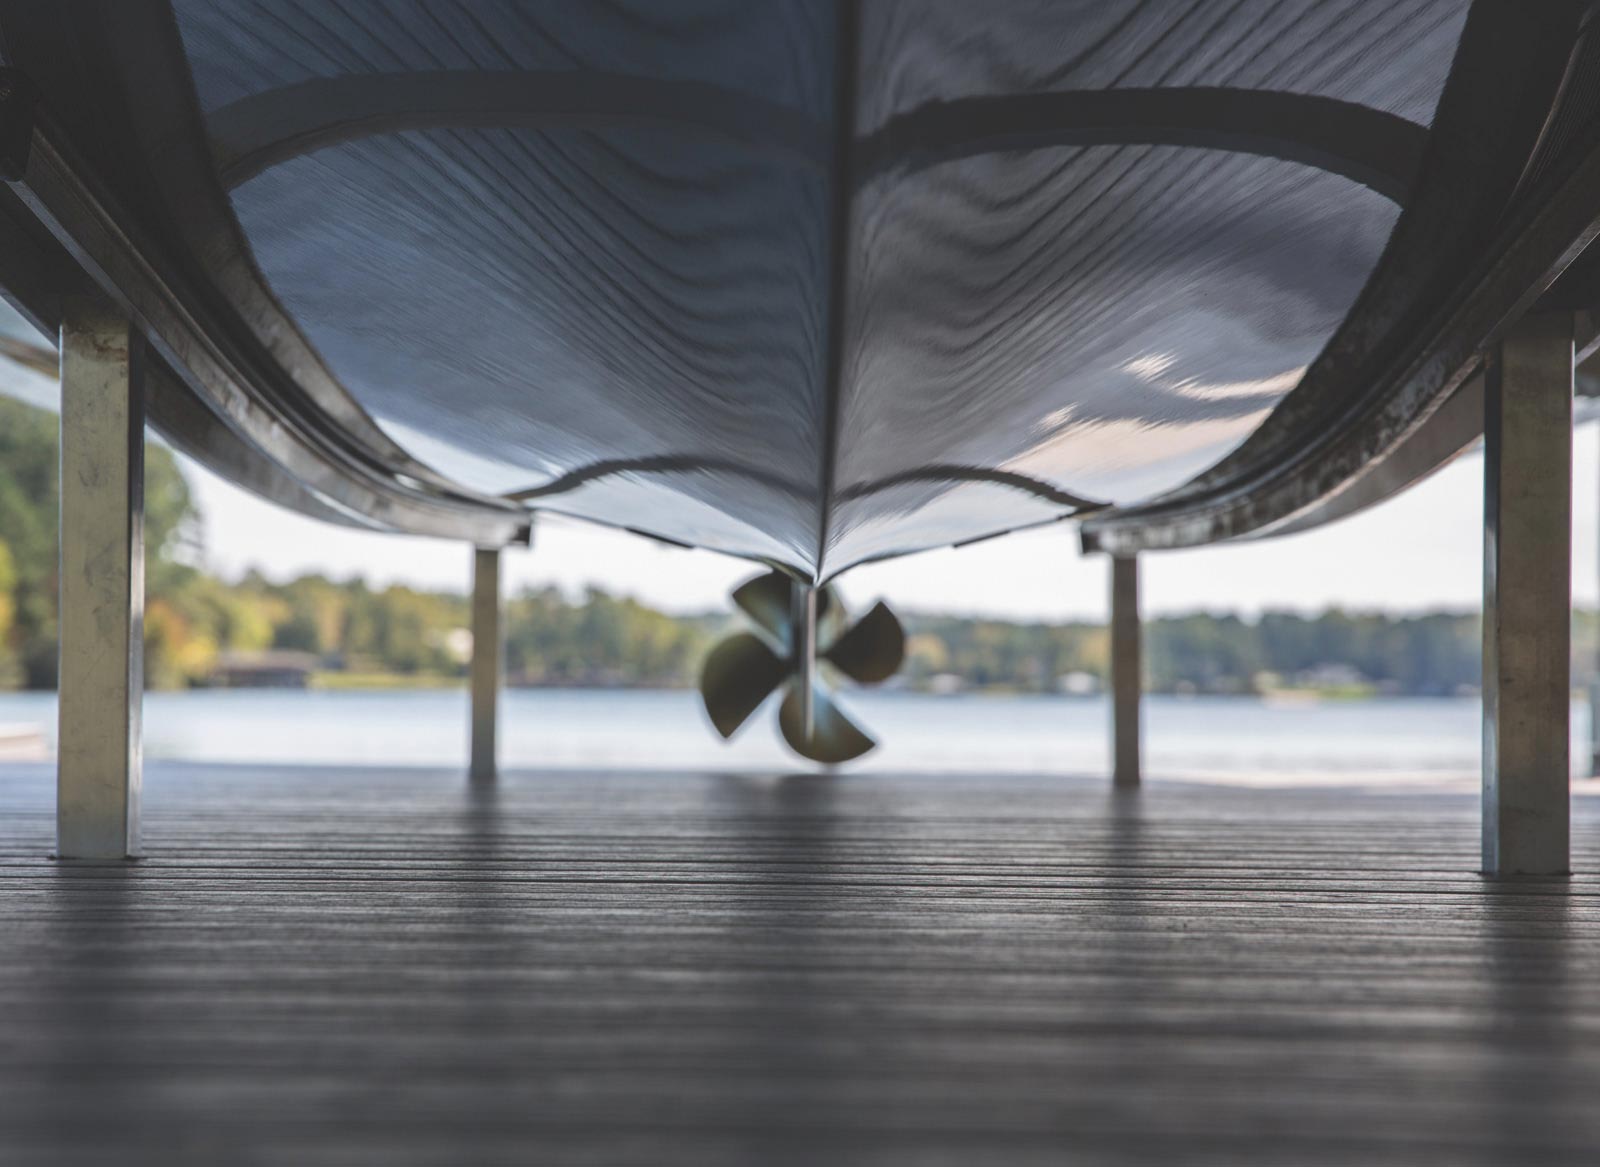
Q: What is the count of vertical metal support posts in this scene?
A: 4